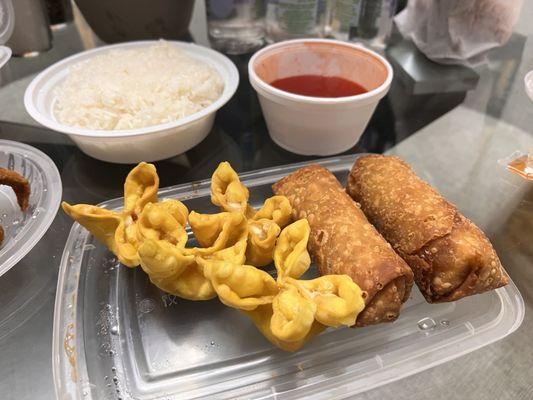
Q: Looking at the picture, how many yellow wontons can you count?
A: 4